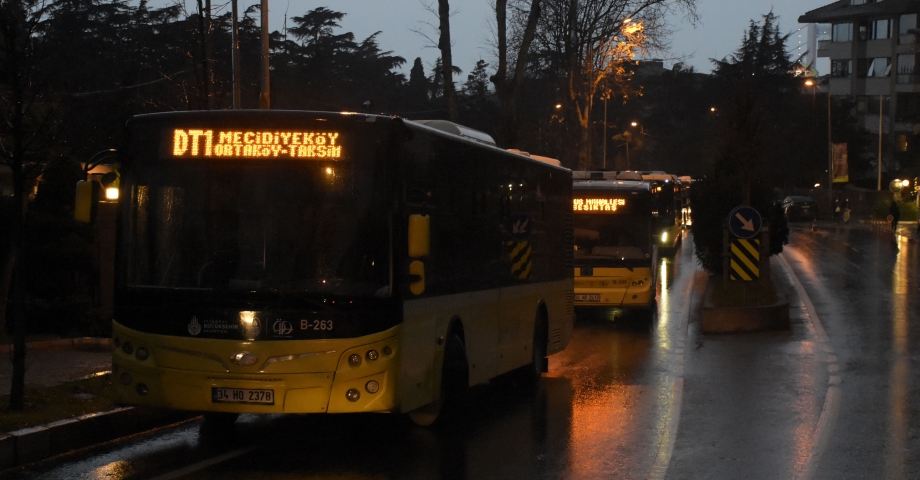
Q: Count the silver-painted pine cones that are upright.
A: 0